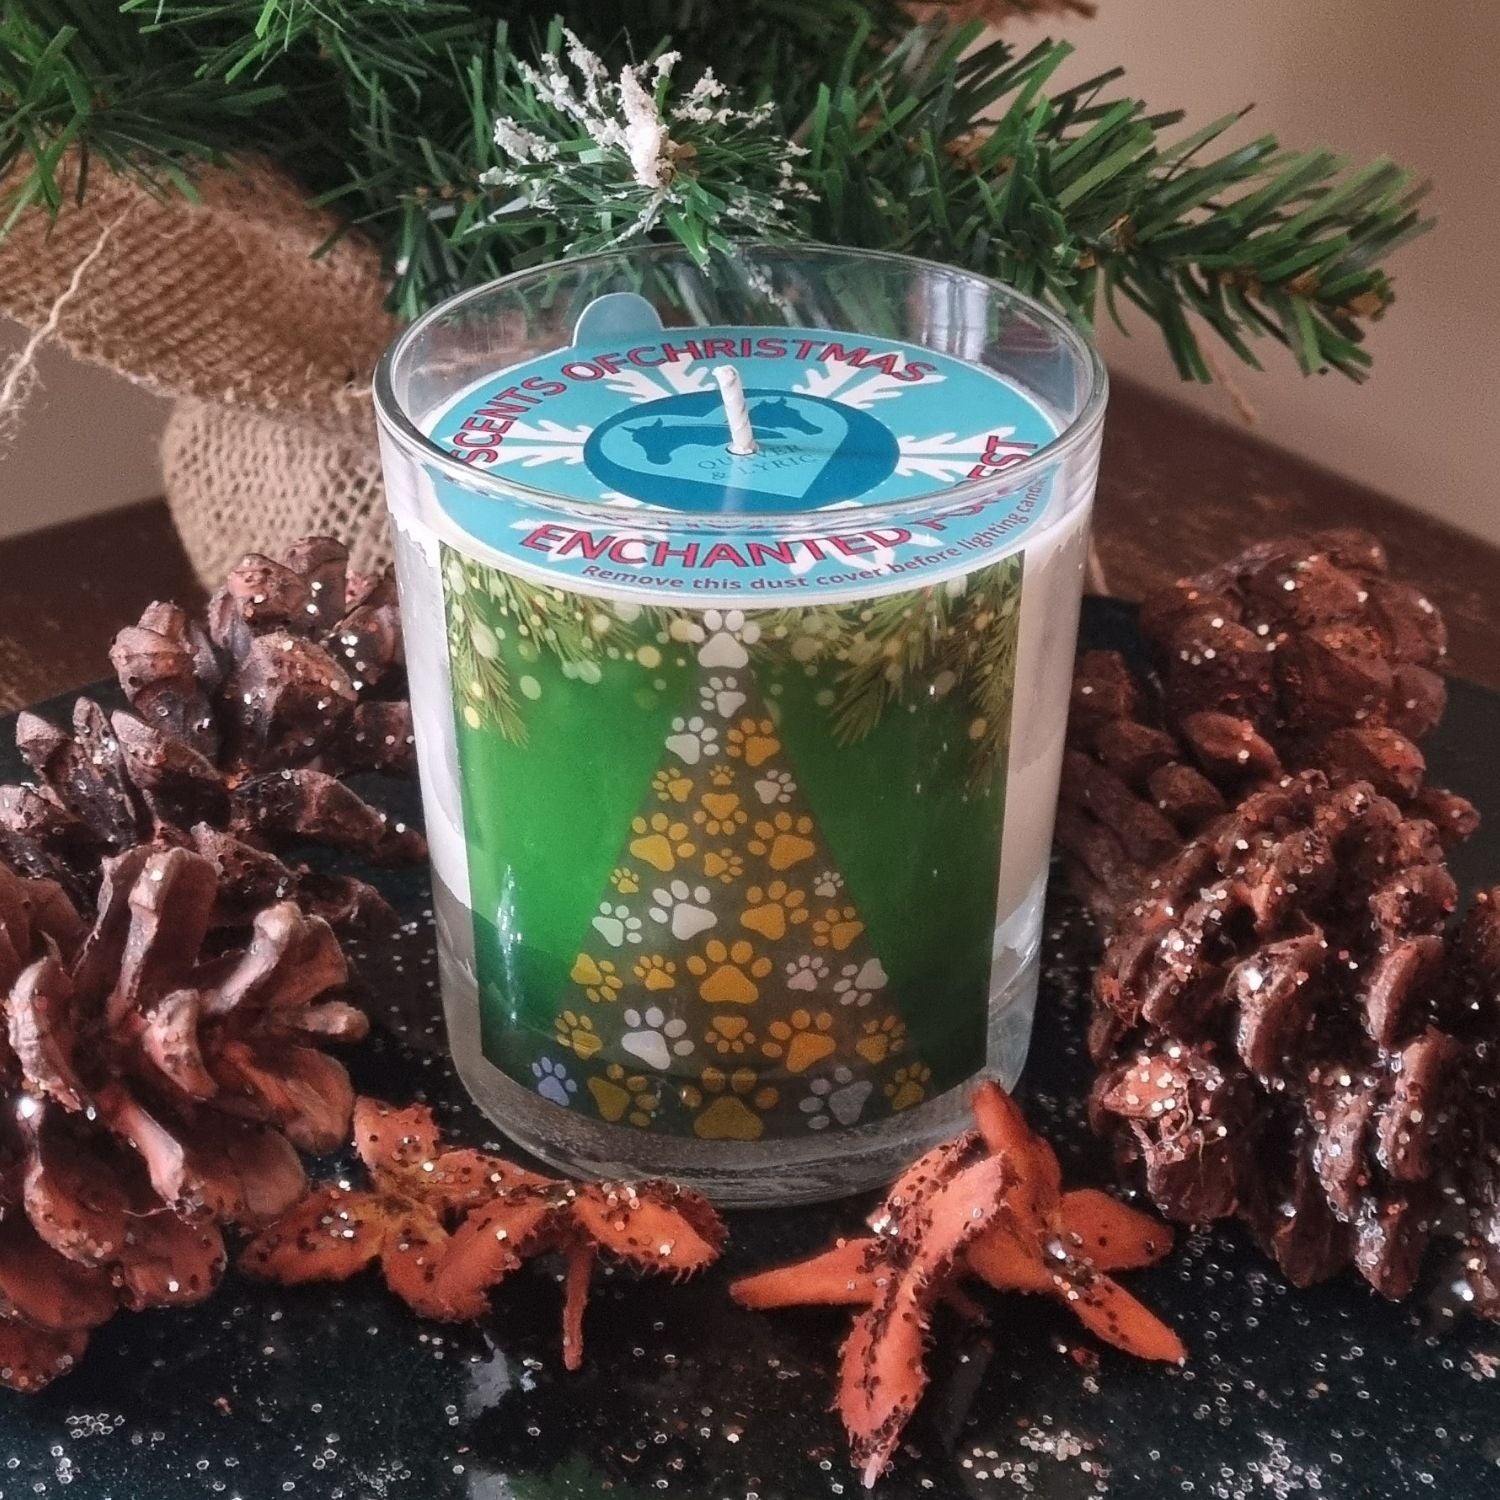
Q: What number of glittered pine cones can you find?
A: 4